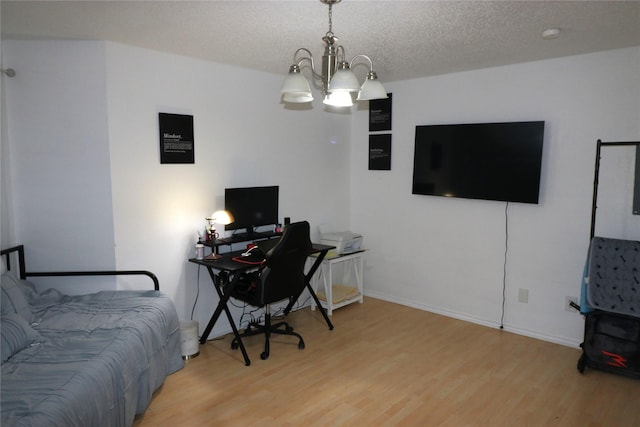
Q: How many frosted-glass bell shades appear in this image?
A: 5